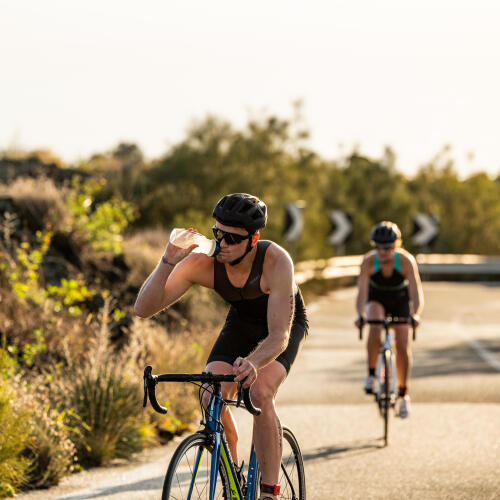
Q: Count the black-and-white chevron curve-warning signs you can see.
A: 3